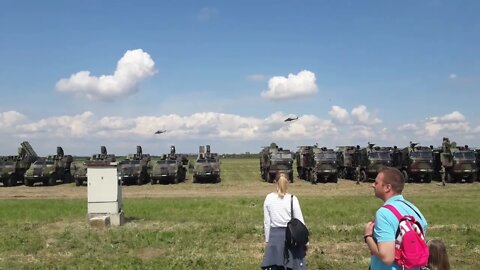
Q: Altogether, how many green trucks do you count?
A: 11